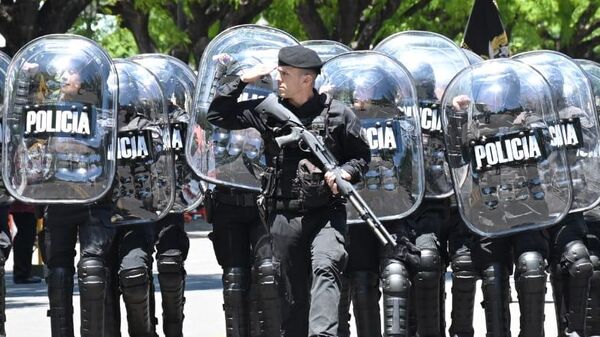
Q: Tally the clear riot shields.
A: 12